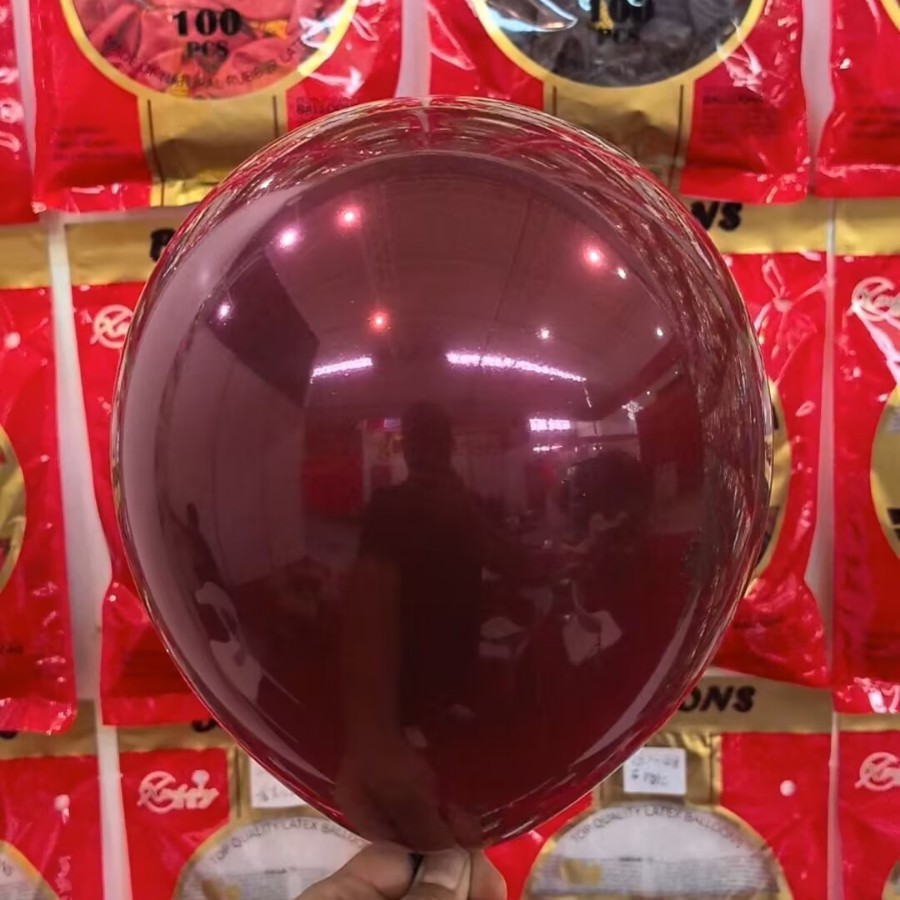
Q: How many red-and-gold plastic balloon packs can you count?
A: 12